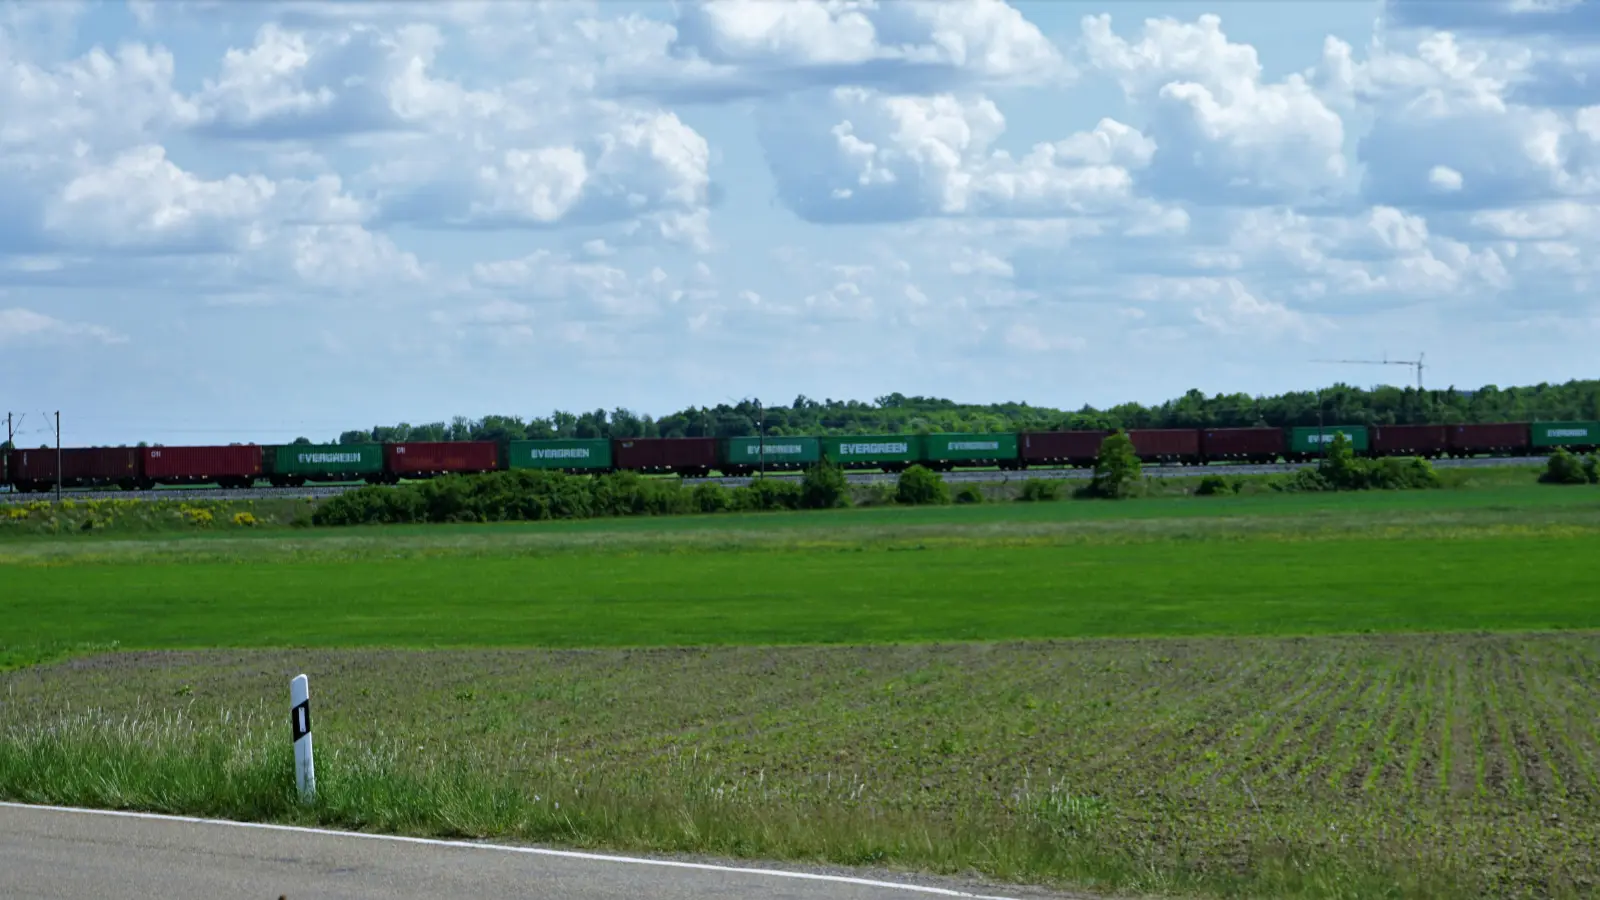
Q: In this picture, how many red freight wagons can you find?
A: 9